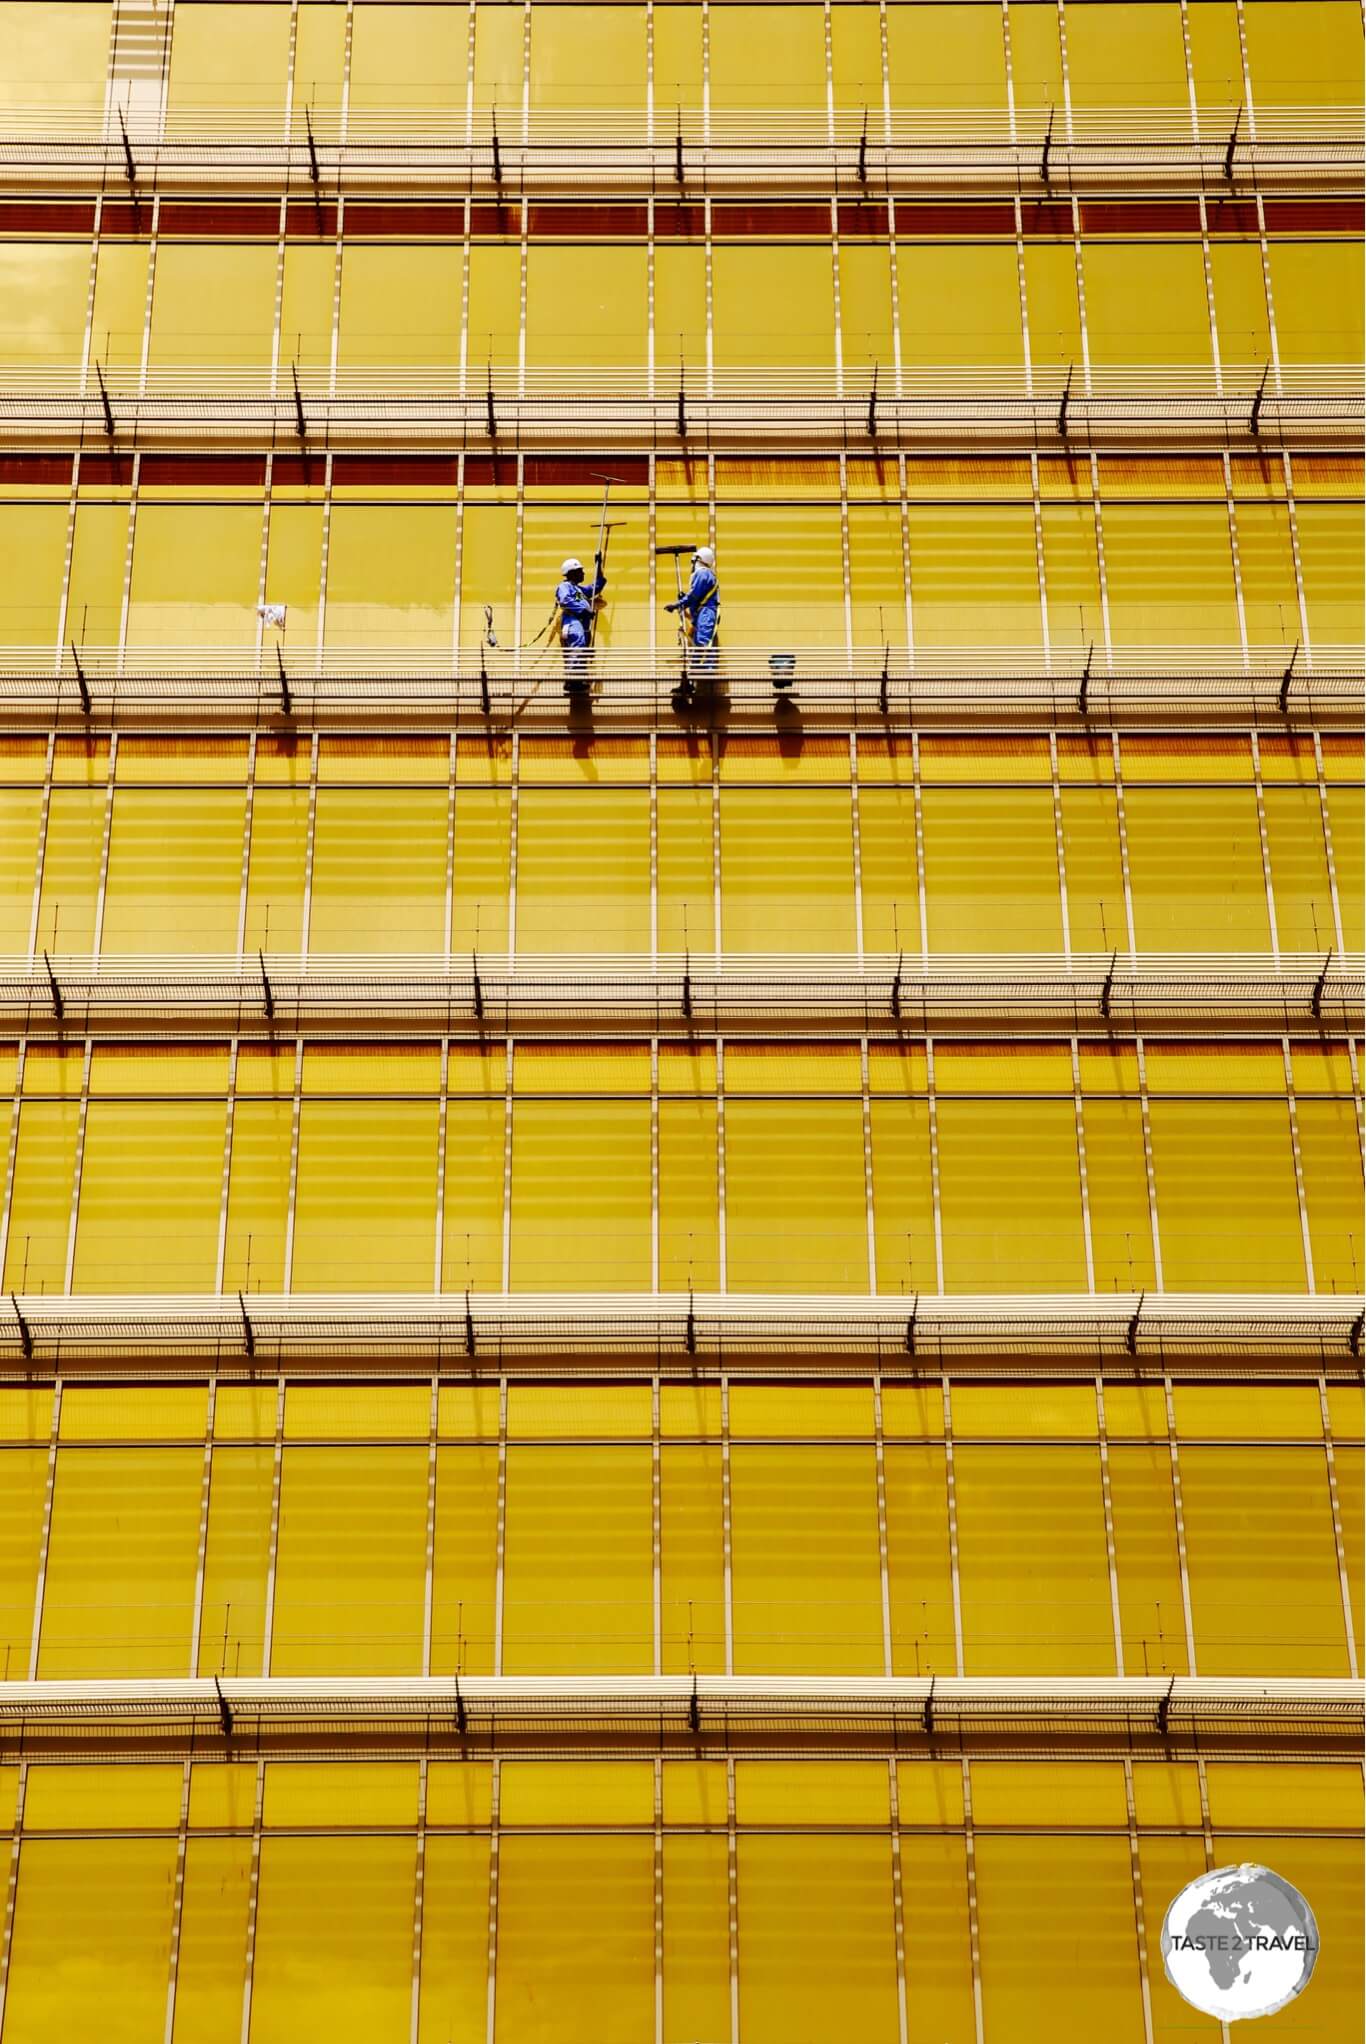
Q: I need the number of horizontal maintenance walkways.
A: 6